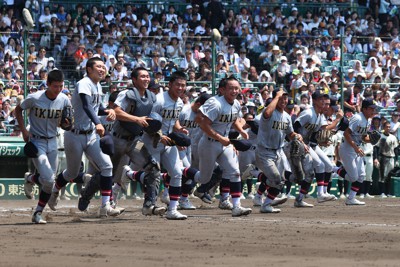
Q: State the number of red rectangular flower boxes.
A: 0